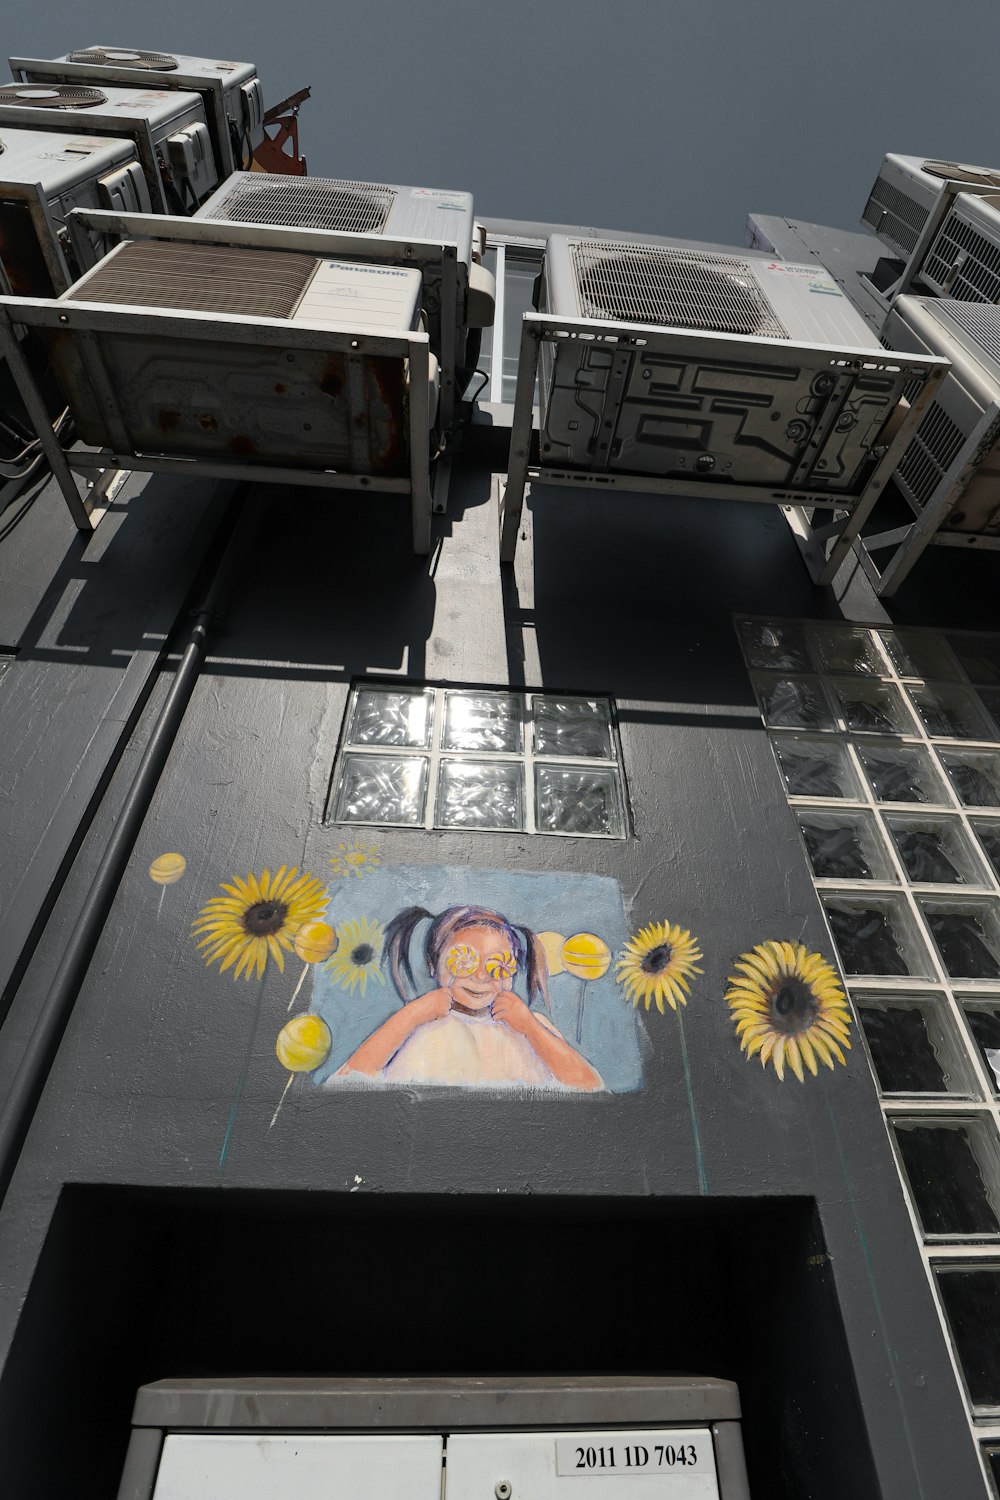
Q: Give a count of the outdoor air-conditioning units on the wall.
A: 9